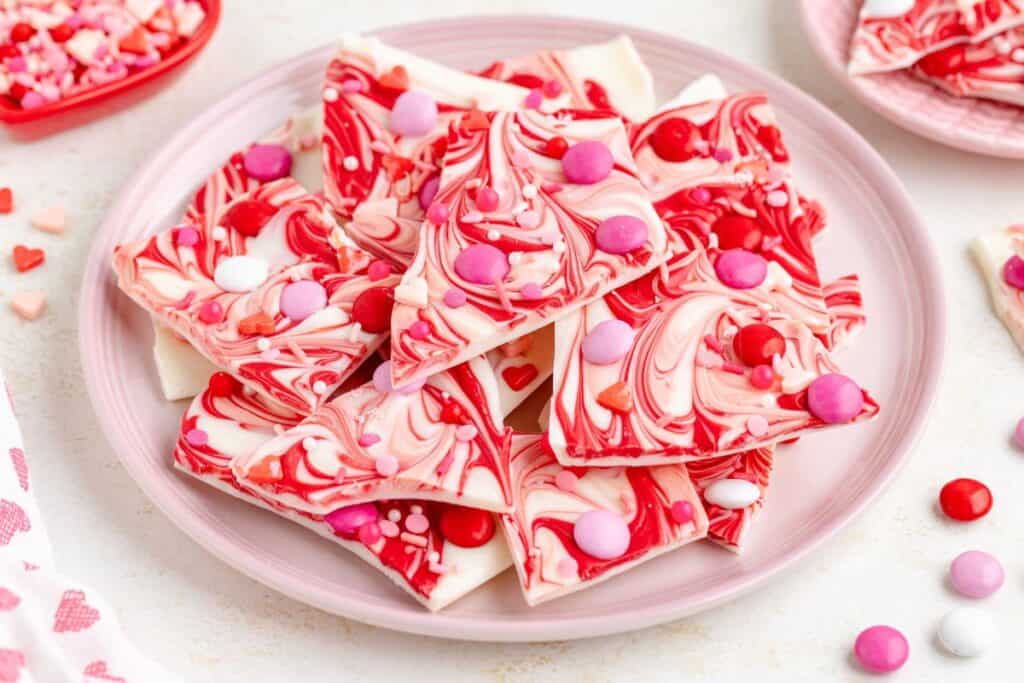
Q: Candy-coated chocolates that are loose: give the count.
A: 5